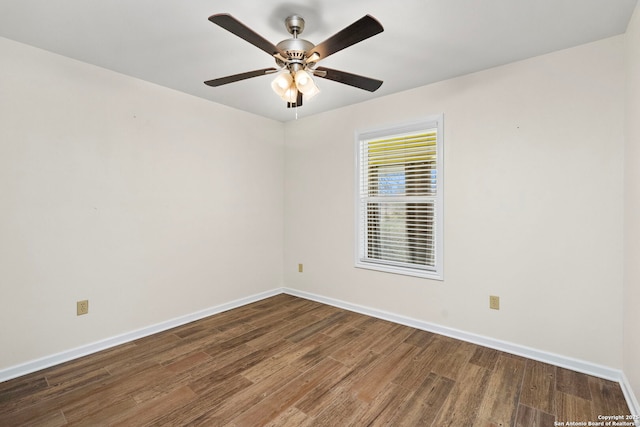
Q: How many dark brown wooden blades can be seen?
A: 5